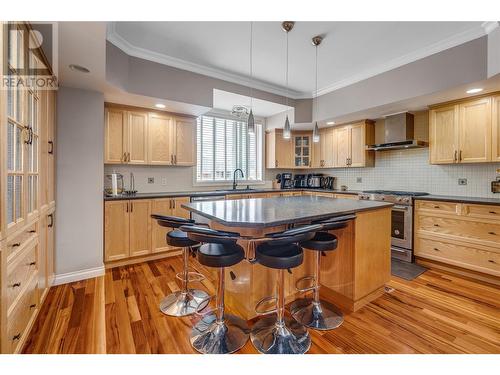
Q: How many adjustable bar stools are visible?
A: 4